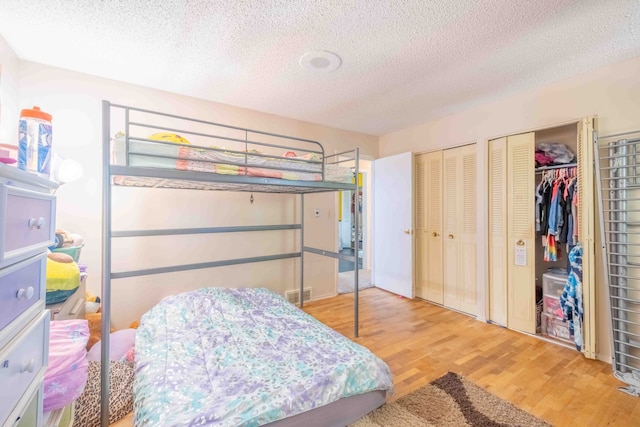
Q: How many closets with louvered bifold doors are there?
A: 2